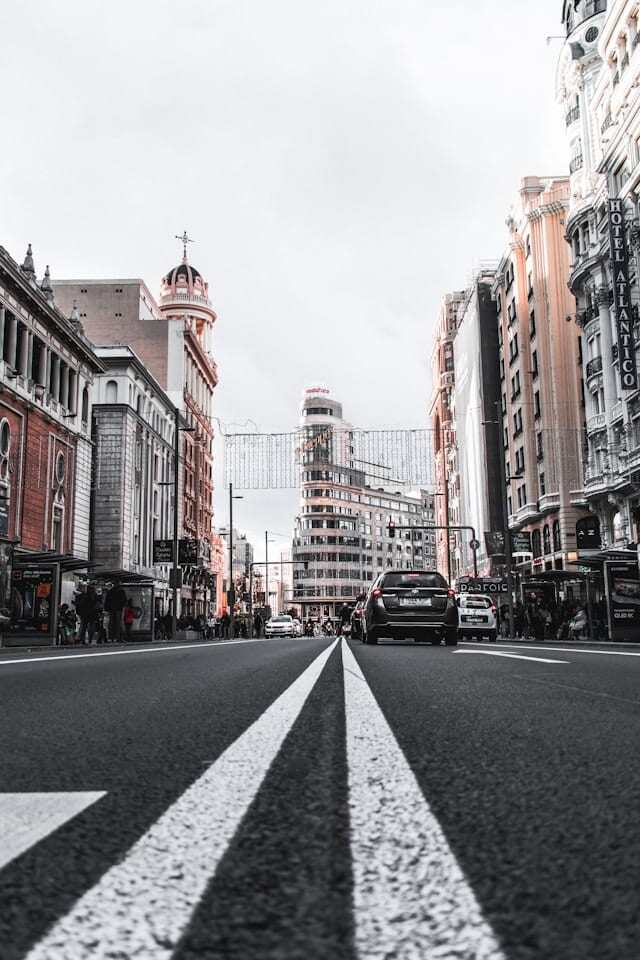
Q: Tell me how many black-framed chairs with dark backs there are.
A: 0